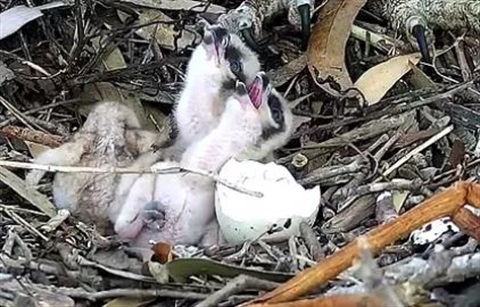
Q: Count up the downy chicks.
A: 3